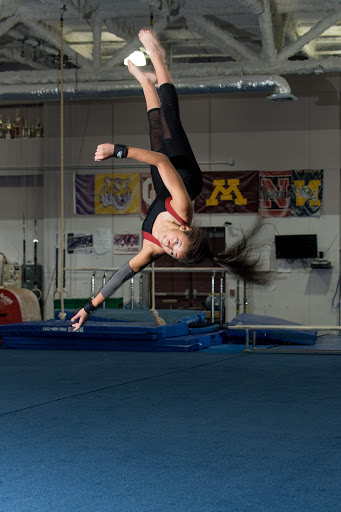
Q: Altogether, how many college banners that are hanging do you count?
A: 5